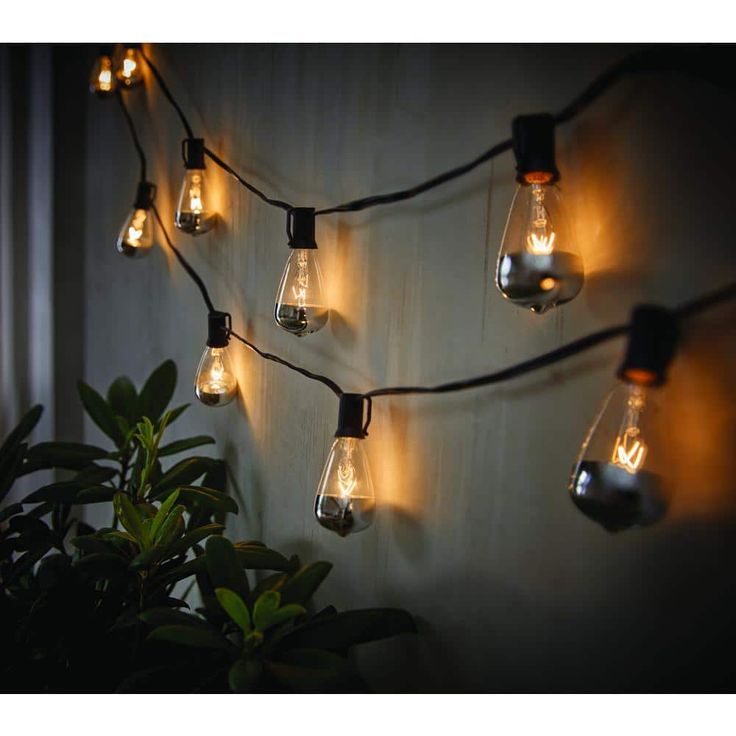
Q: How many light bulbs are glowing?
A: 9